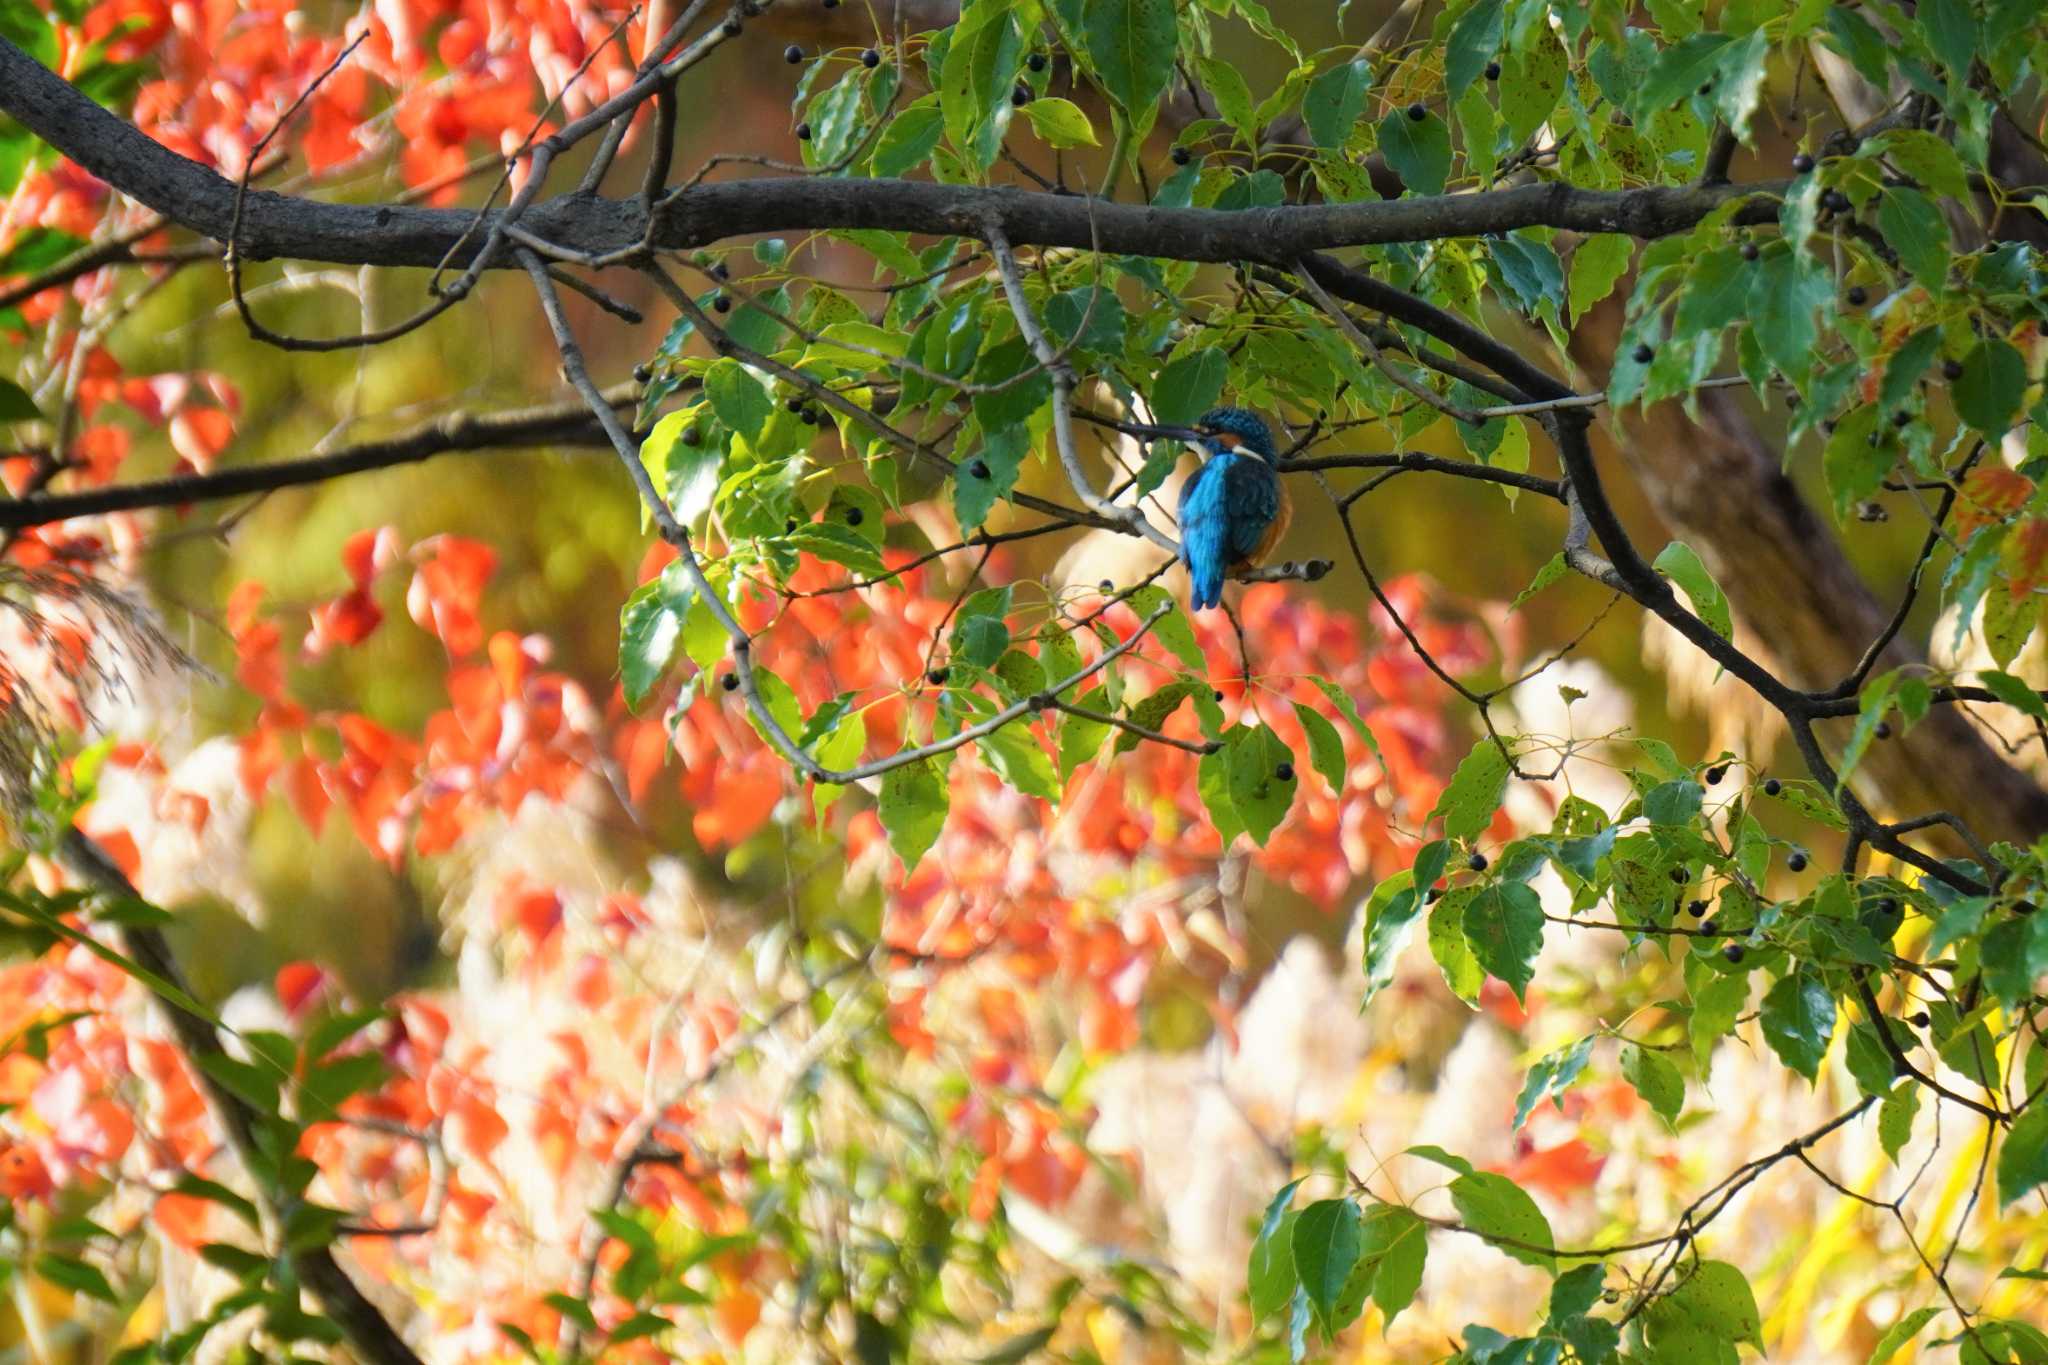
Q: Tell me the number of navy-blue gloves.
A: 0